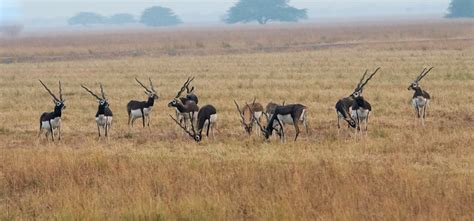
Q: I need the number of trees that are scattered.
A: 5